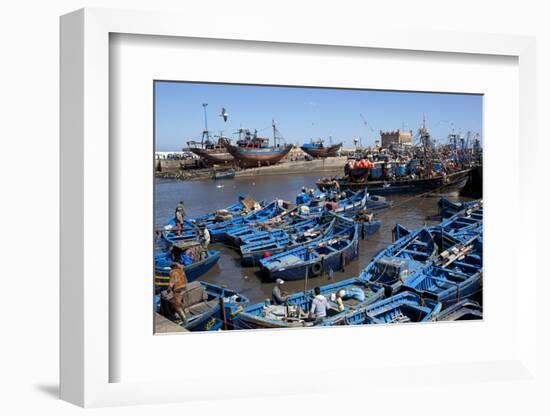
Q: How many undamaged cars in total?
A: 0